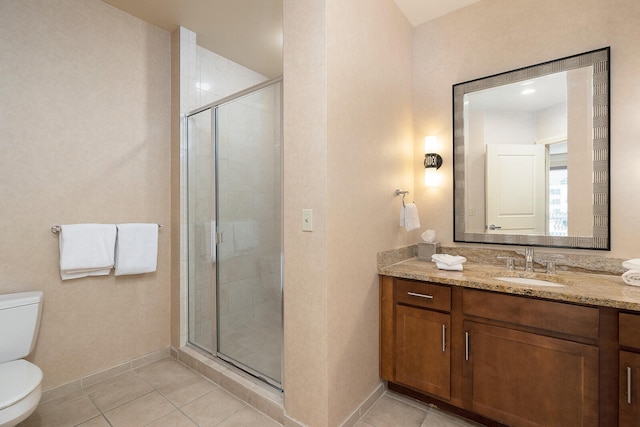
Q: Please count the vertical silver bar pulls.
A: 3